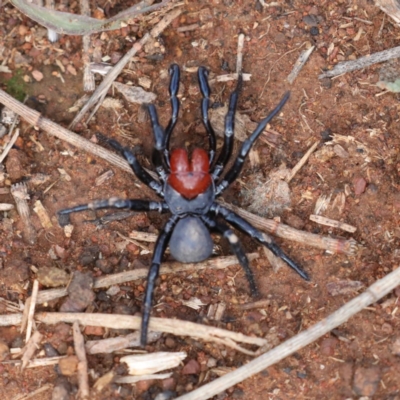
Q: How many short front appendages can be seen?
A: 2